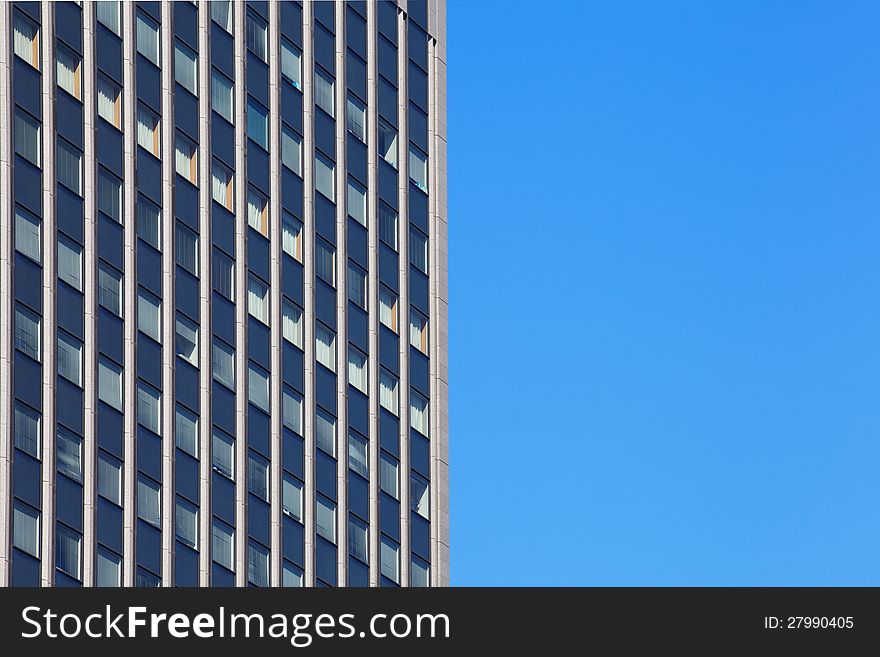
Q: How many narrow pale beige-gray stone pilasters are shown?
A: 13